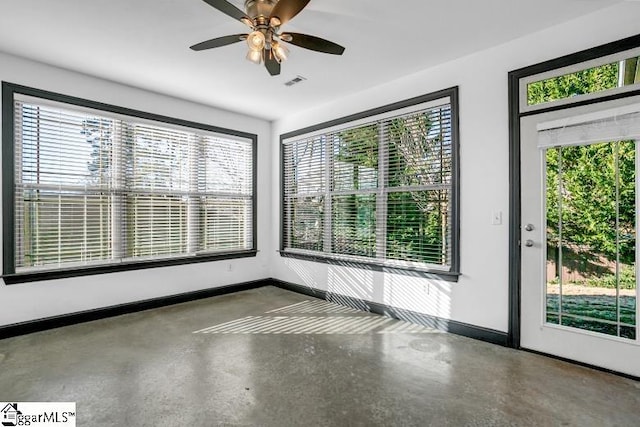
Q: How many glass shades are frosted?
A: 3